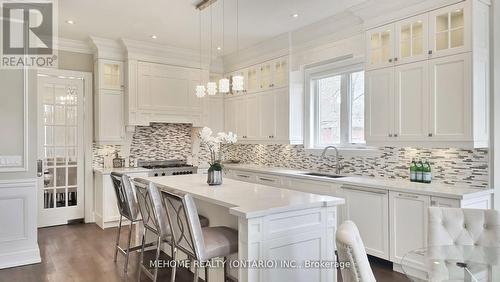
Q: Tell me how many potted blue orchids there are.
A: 0